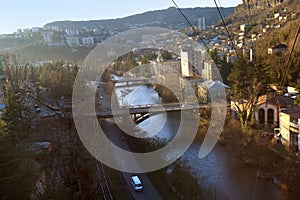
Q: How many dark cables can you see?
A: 3